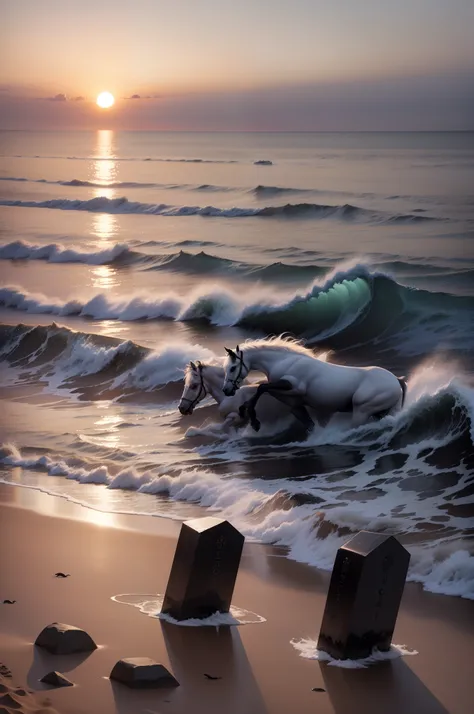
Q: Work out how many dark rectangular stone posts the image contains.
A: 2